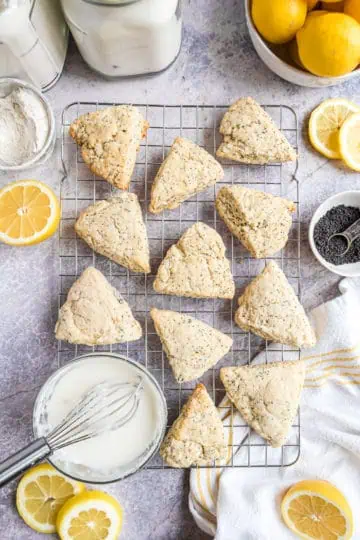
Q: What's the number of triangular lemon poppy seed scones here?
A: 11